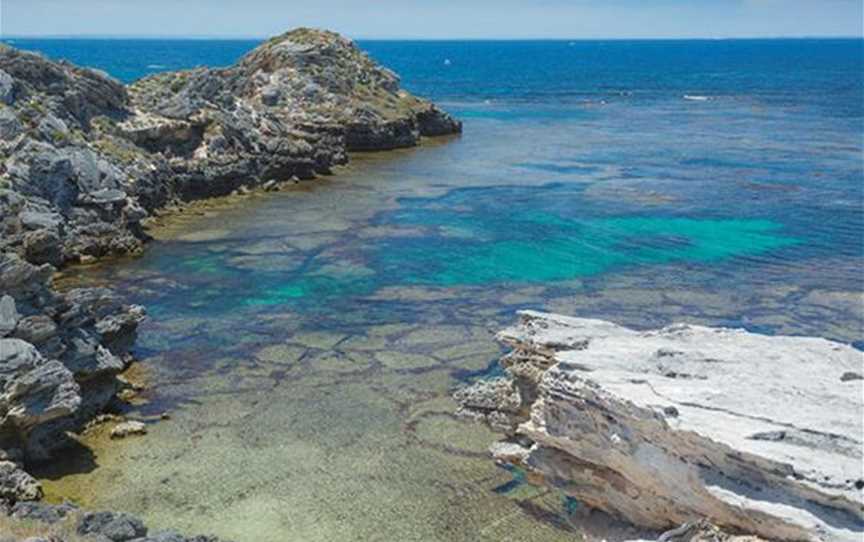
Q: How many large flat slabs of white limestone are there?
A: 1